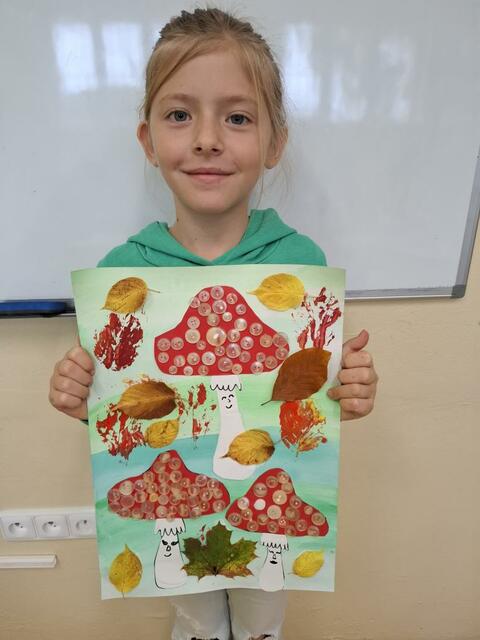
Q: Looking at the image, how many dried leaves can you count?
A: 9